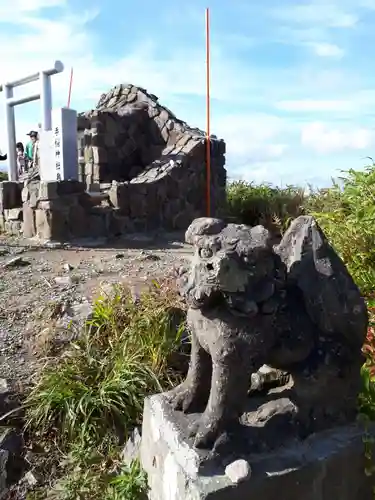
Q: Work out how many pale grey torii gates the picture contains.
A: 1